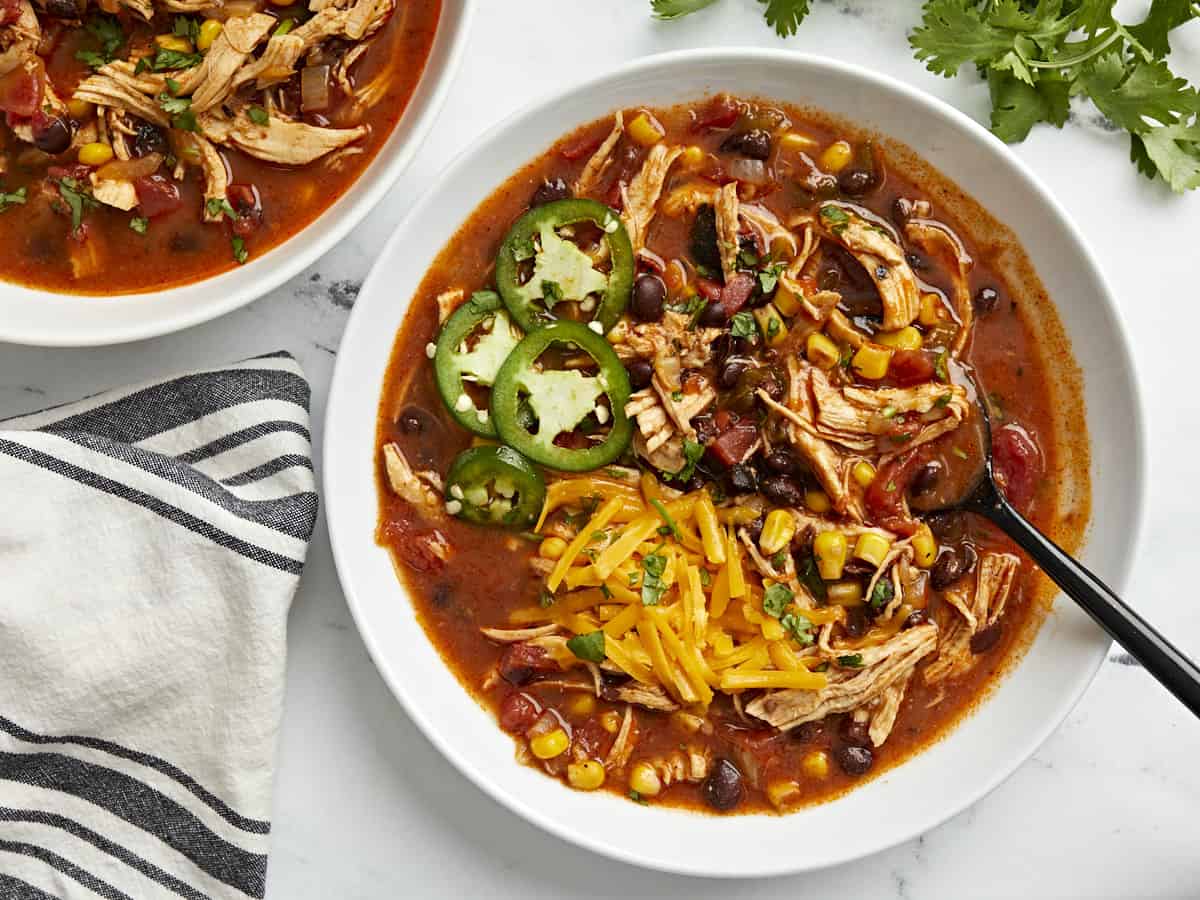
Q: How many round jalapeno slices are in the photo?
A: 4